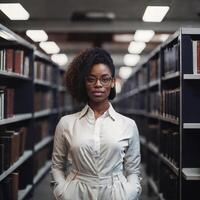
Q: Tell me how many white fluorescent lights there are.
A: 9